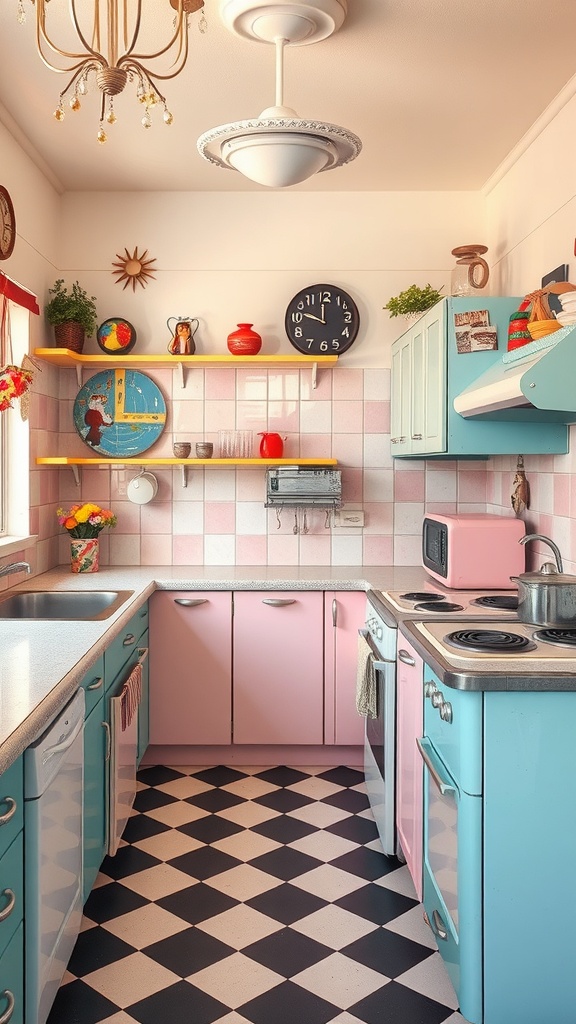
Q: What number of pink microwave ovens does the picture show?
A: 1